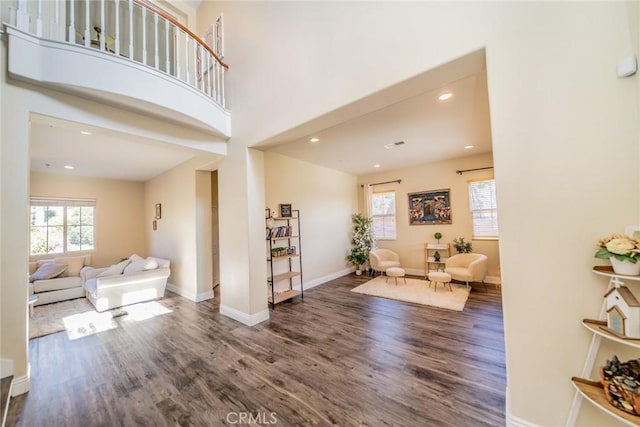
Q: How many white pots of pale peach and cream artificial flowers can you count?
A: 1